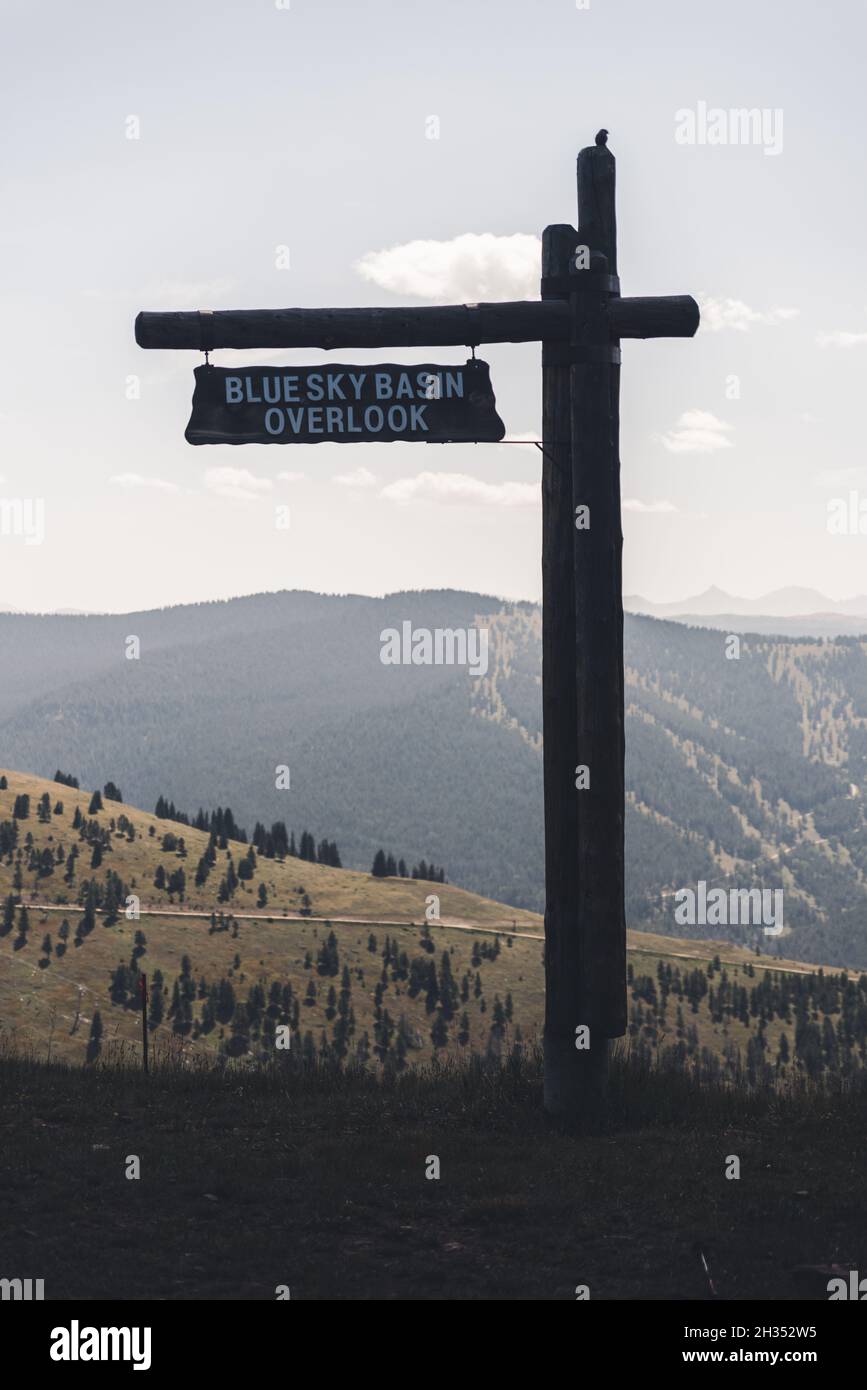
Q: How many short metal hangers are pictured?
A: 2